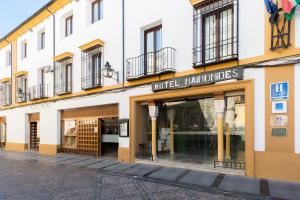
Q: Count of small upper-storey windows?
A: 5